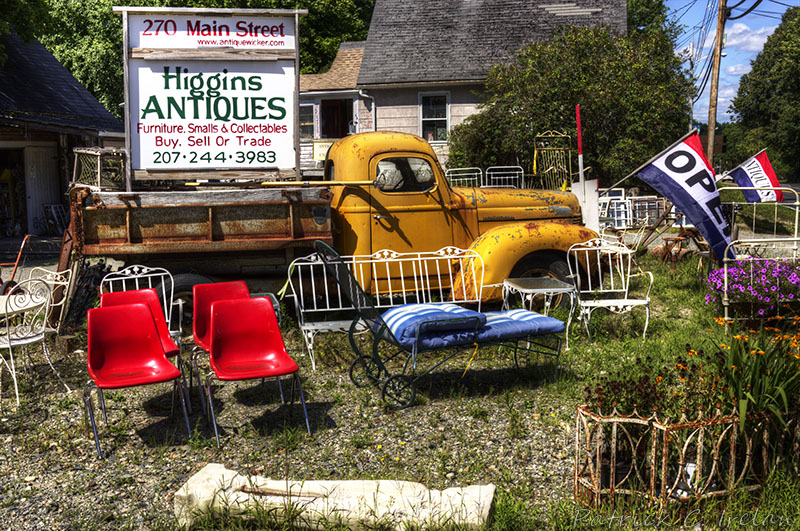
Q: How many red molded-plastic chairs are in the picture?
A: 4